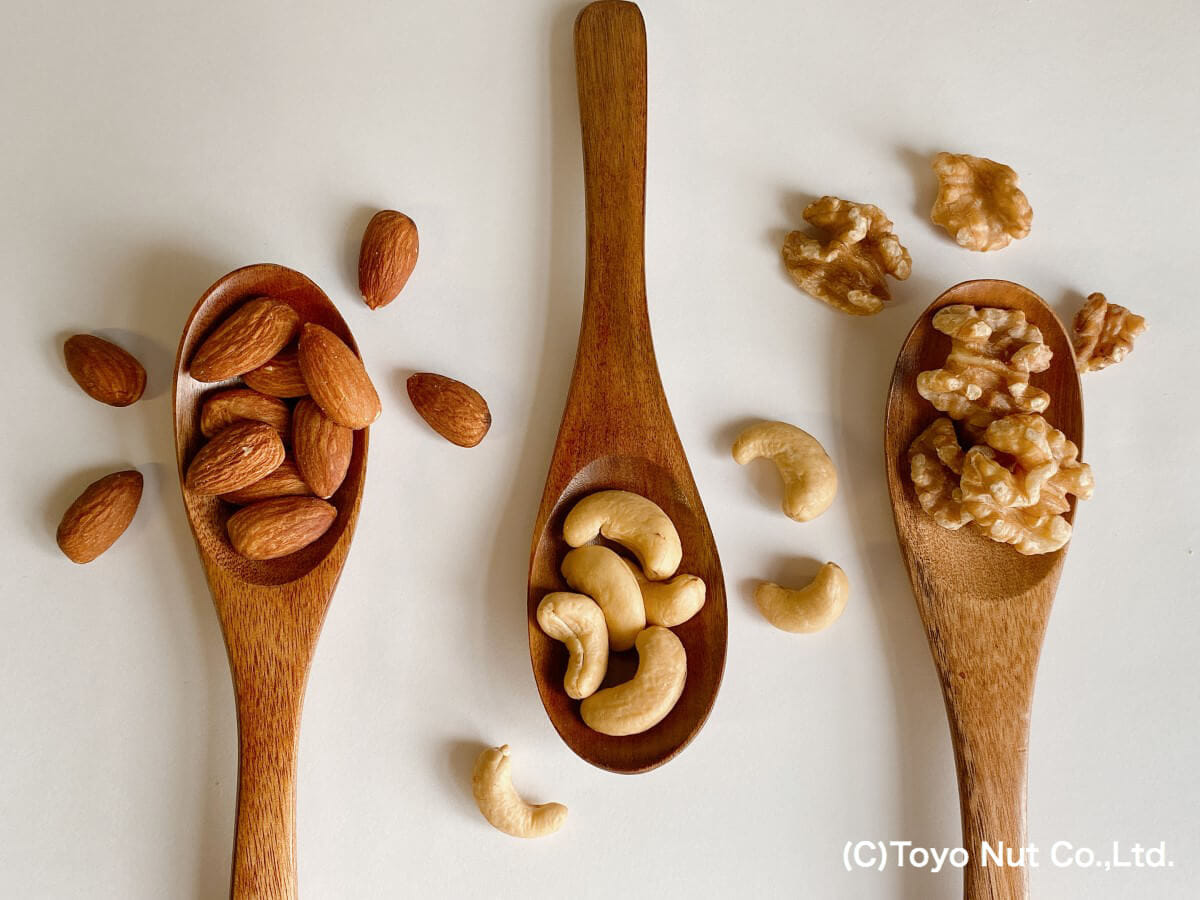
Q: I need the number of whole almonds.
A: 12